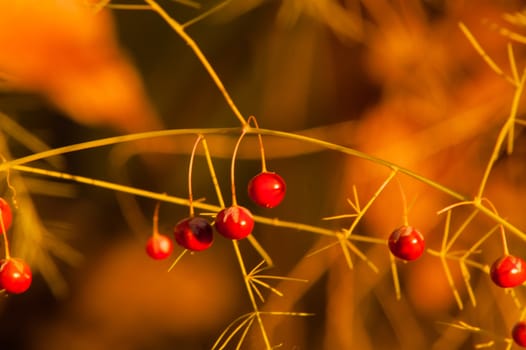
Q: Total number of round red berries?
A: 9